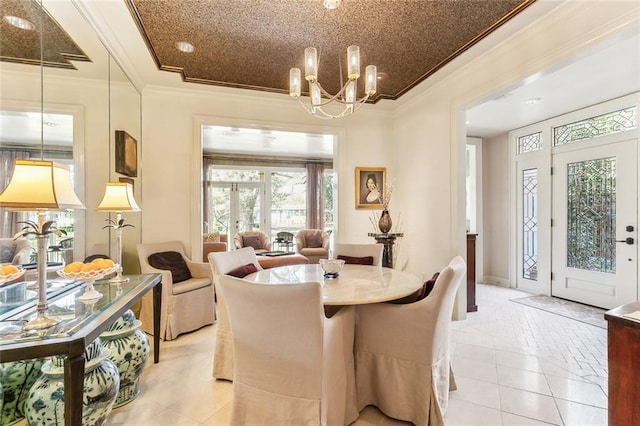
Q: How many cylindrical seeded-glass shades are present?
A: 6